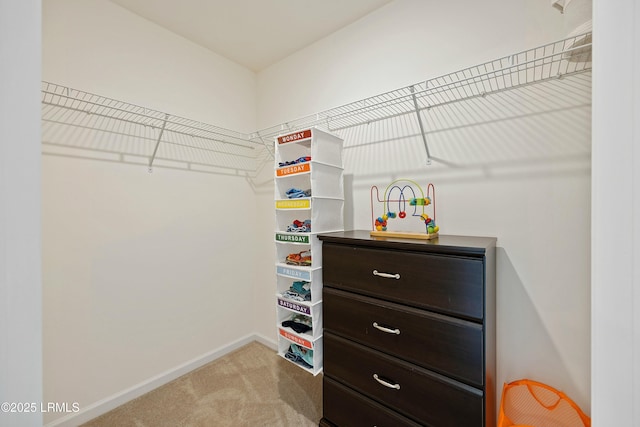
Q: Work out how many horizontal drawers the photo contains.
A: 4